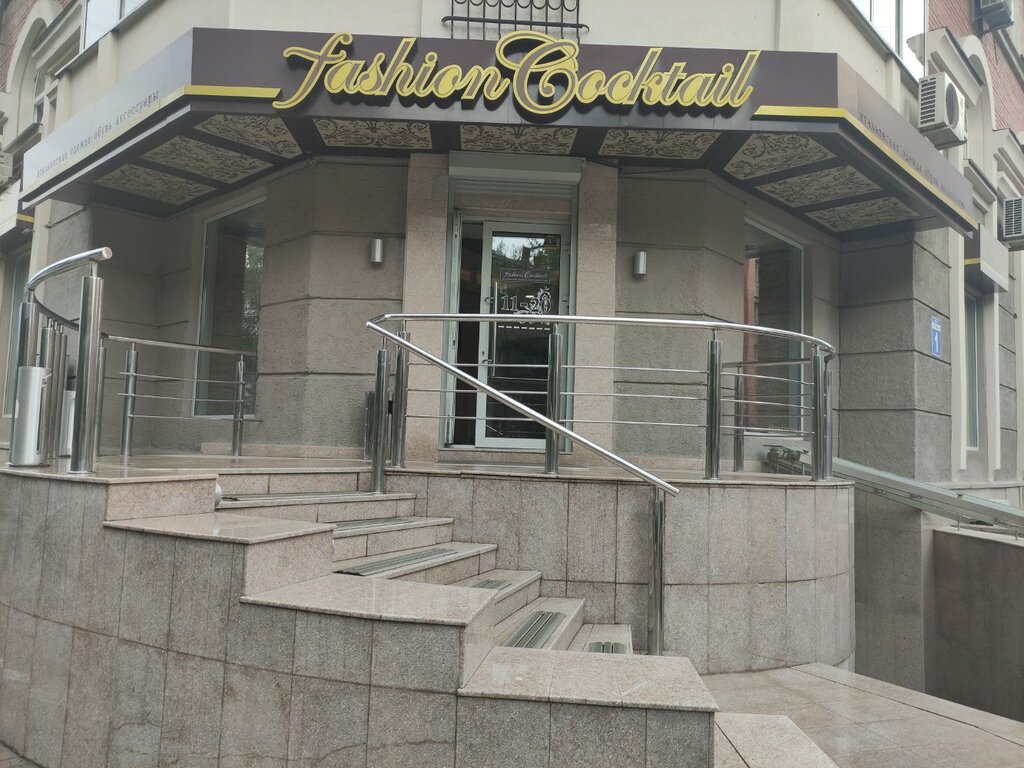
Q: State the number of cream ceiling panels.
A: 9